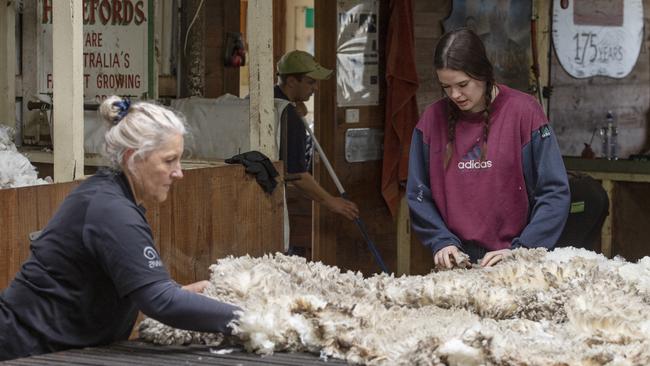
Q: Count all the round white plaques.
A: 1